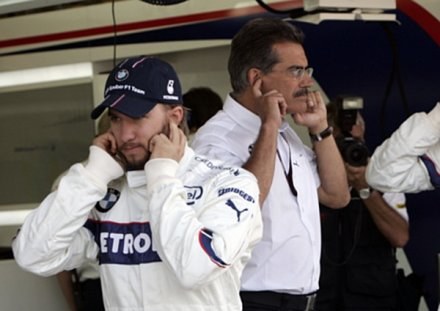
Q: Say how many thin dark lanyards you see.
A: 1